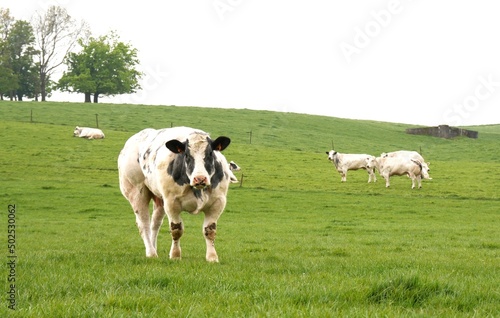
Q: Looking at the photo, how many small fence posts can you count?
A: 7